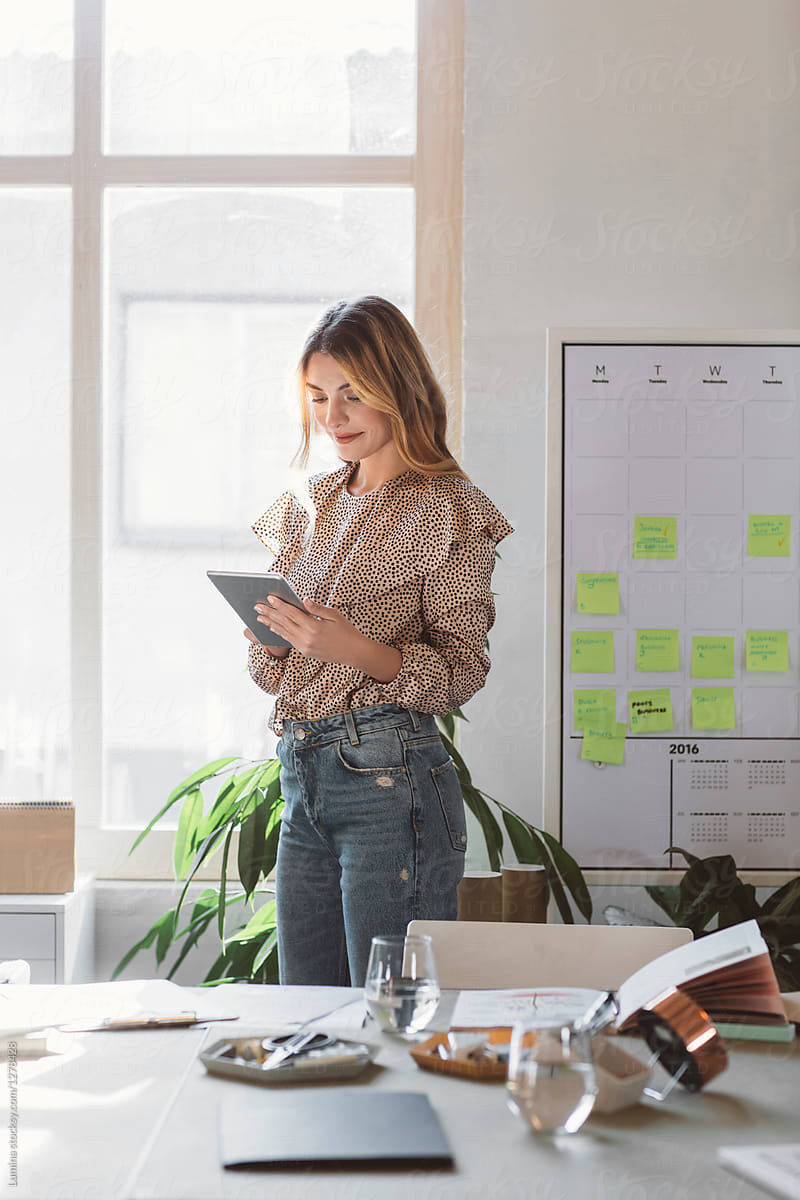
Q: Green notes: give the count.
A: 11